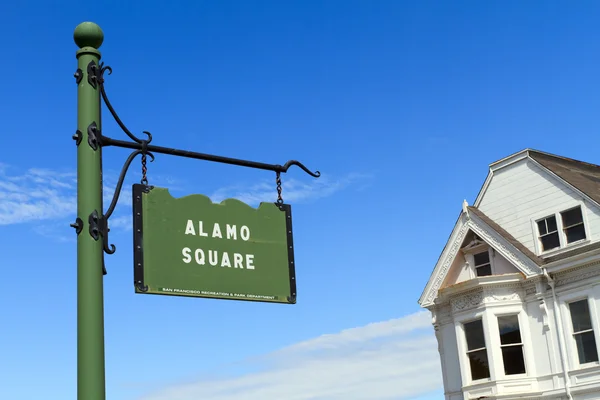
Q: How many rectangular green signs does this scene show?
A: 1